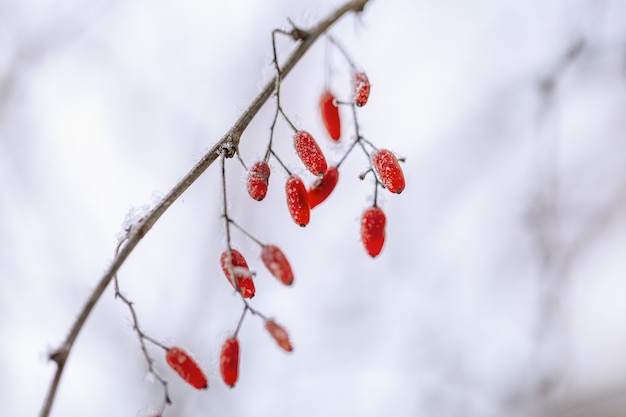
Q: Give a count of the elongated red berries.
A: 13